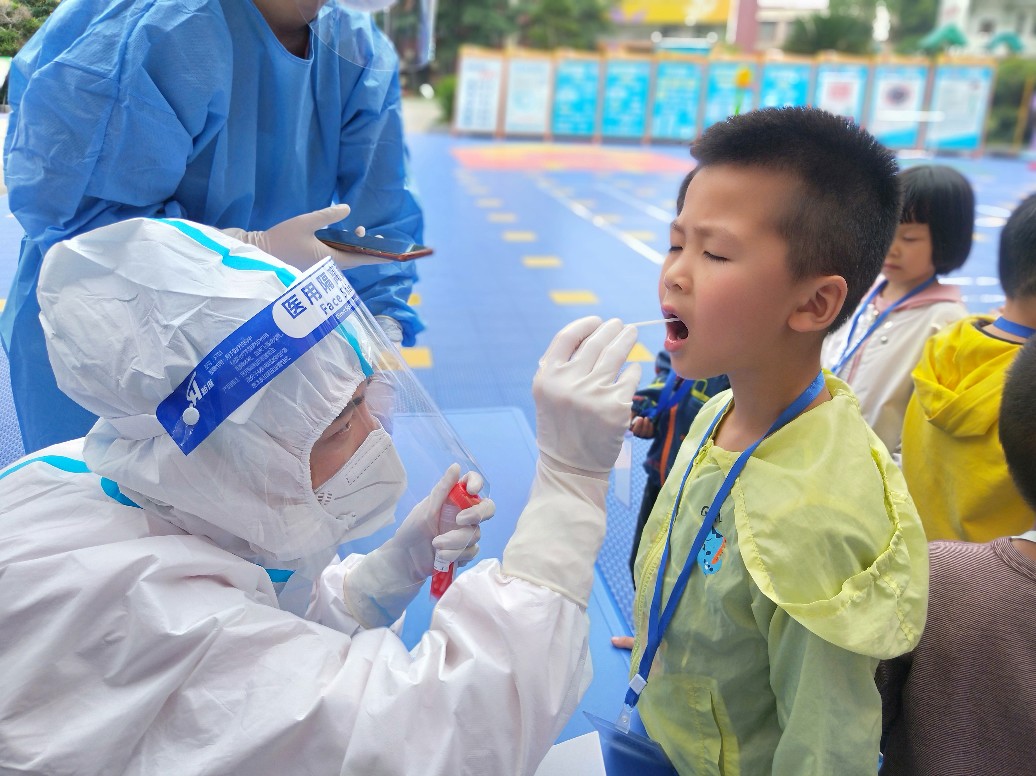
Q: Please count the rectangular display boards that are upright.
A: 10